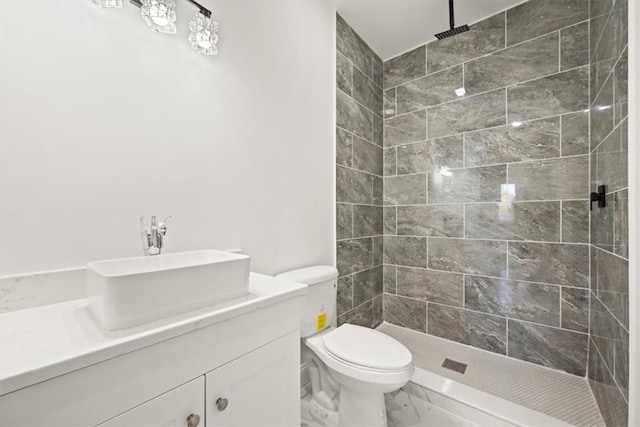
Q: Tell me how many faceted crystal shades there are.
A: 3